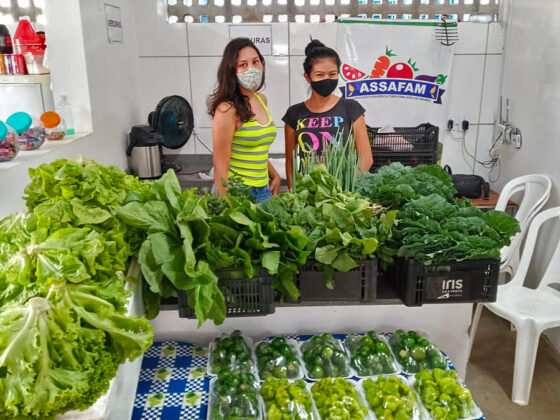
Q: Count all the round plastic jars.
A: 3